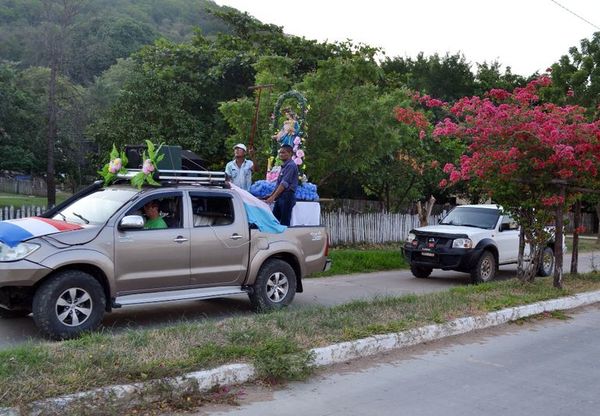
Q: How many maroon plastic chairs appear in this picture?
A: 0